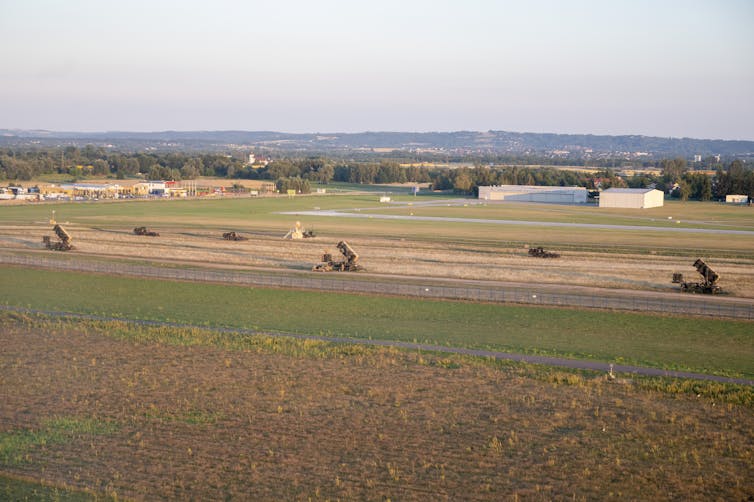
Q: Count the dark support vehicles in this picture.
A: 3